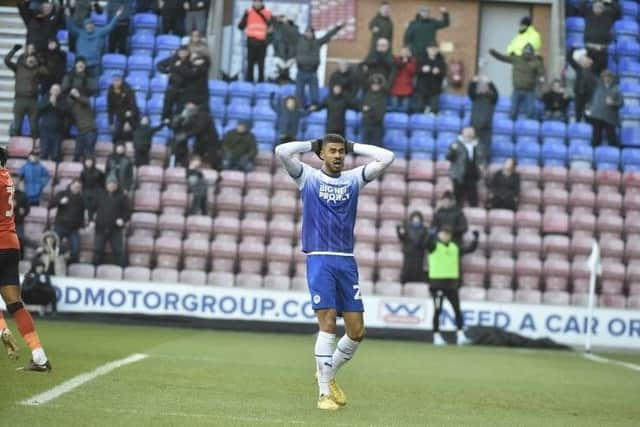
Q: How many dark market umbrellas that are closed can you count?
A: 0